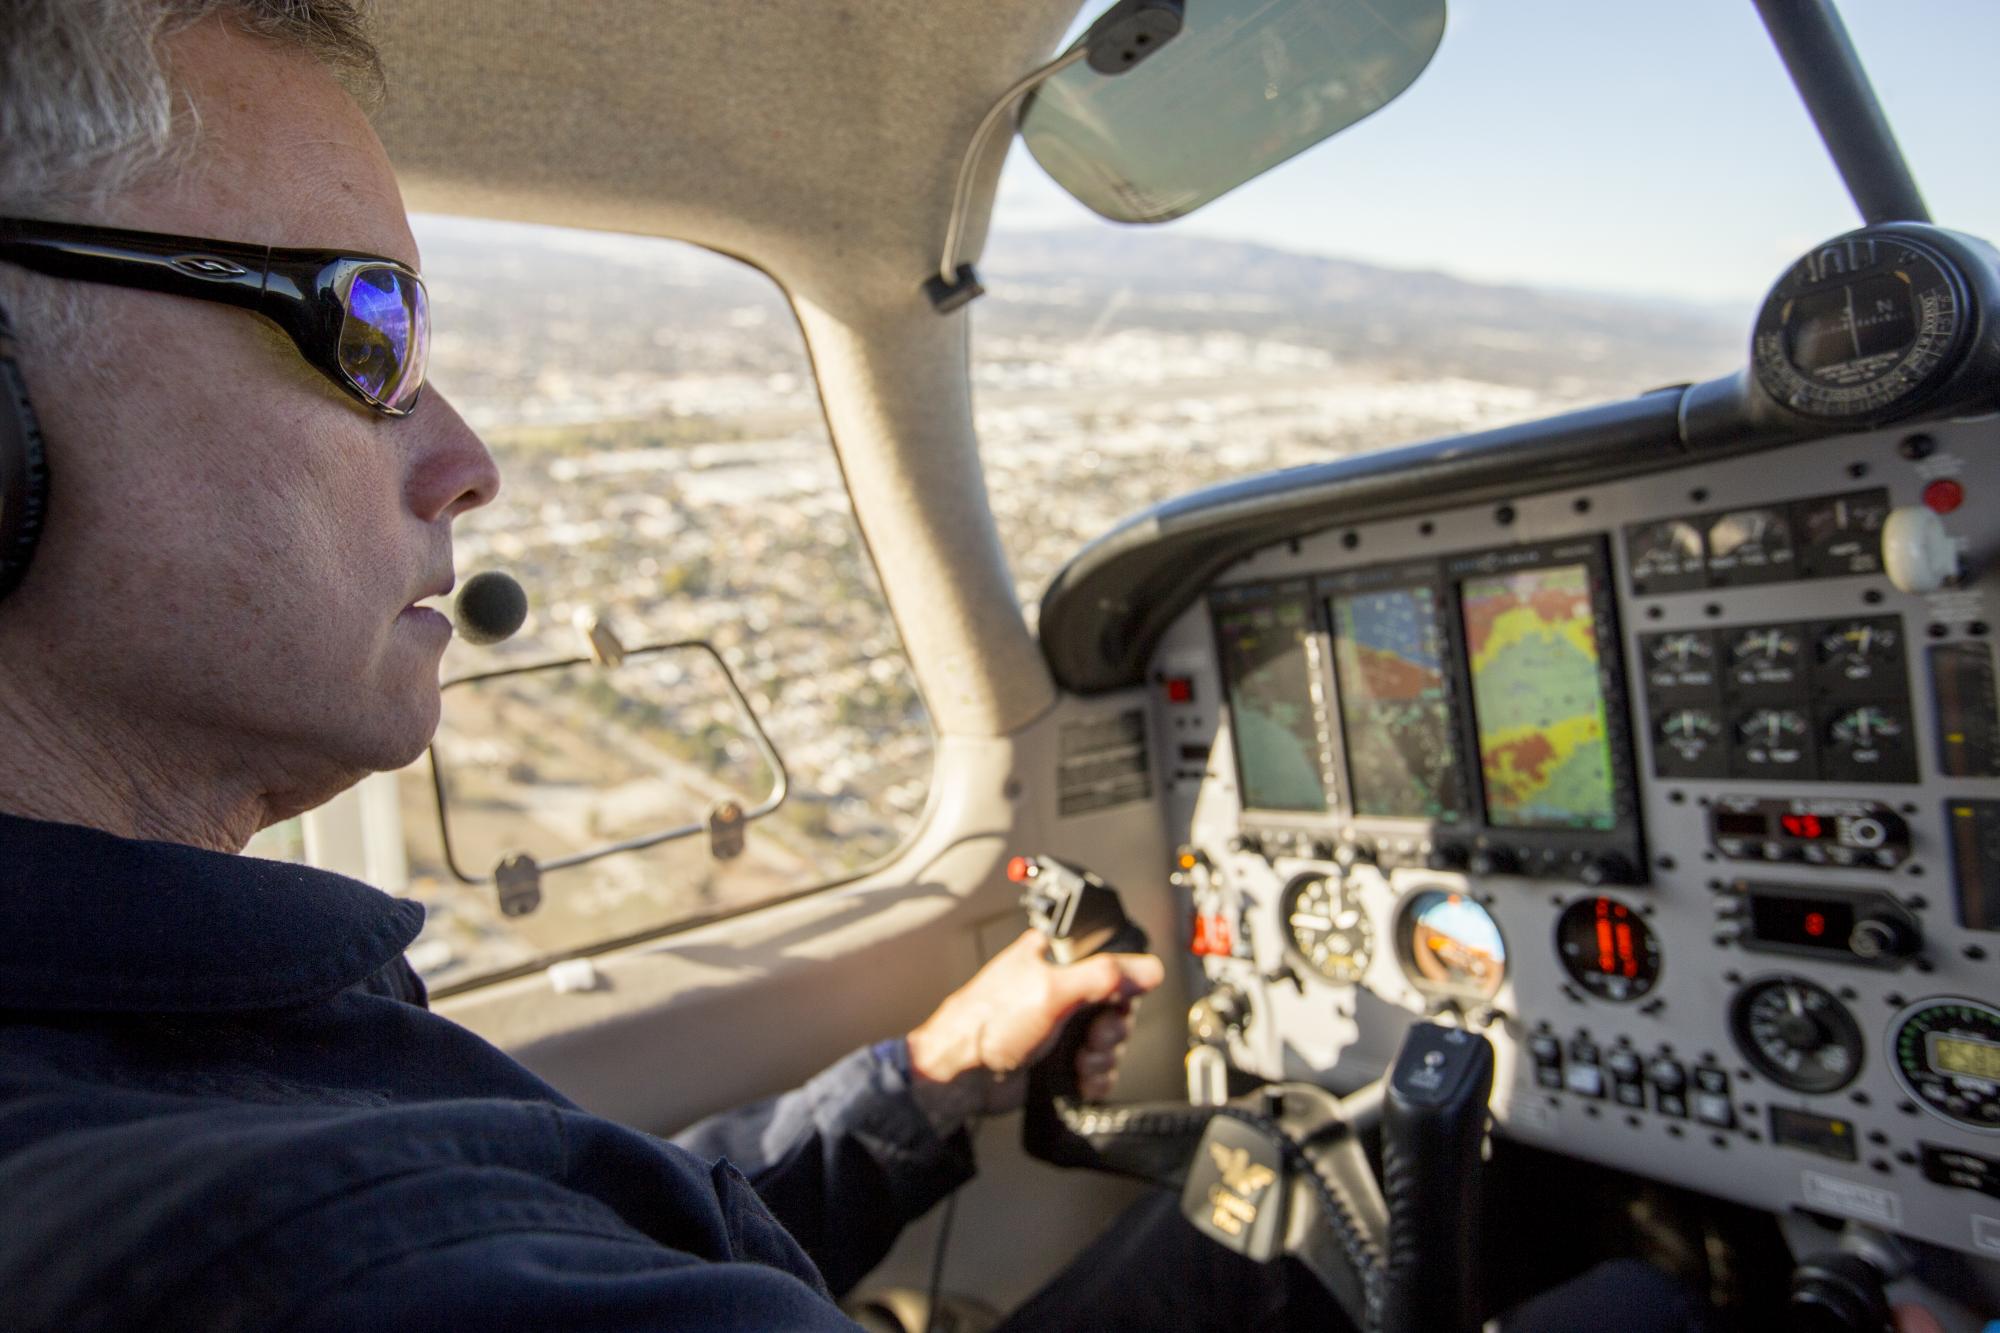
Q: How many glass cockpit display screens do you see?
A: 3